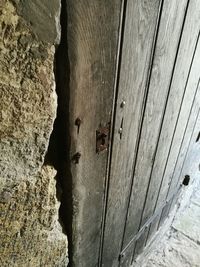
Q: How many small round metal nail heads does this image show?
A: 2